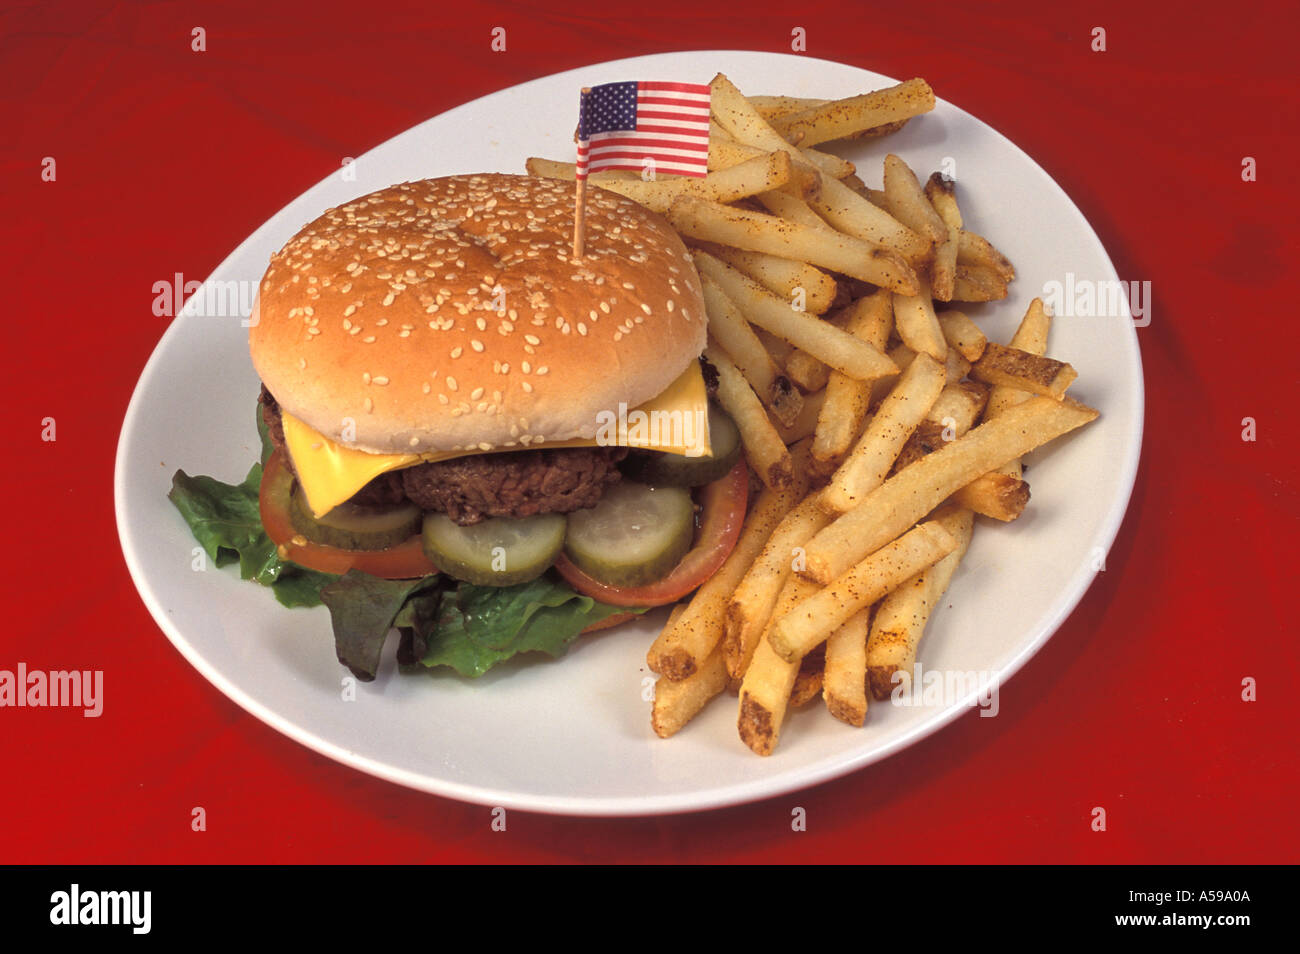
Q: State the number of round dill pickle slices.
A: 4